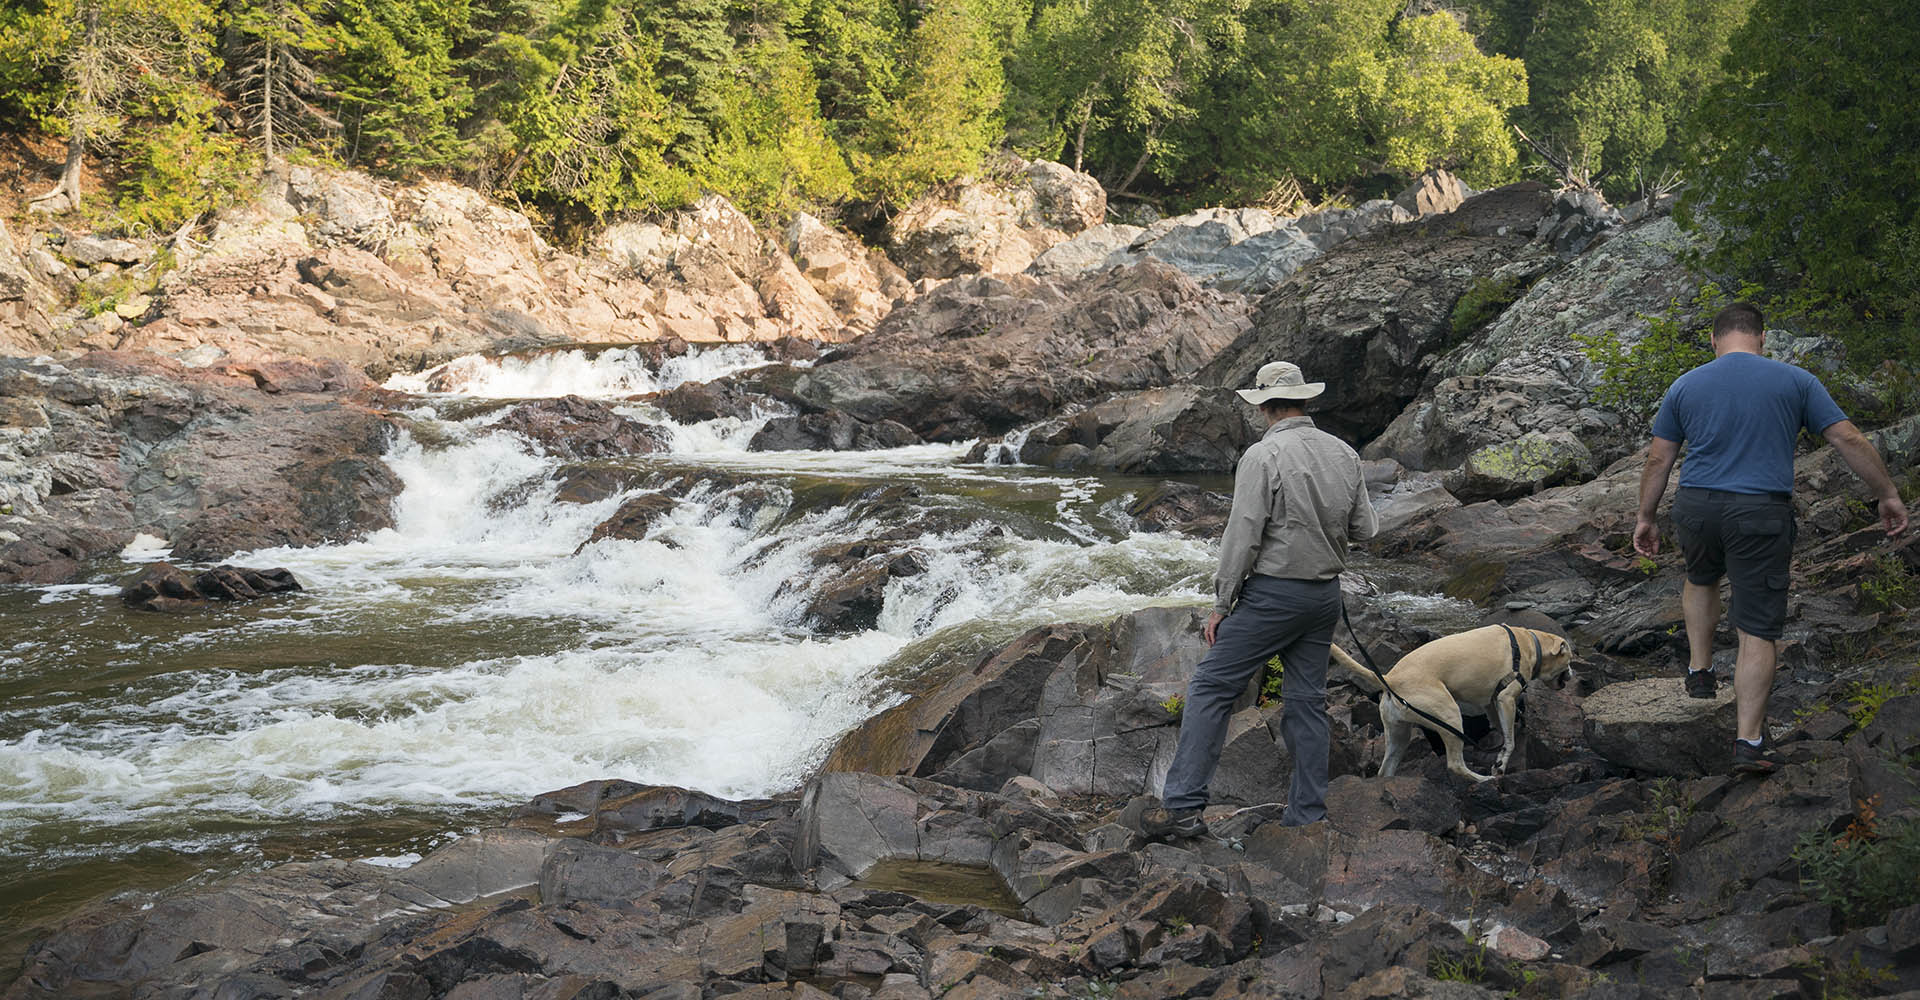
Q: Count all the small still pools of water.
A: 1